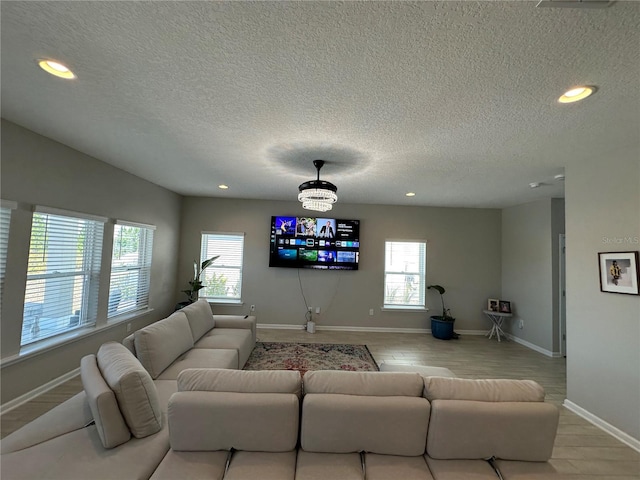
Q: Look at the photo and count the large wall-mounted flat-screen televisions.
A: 1